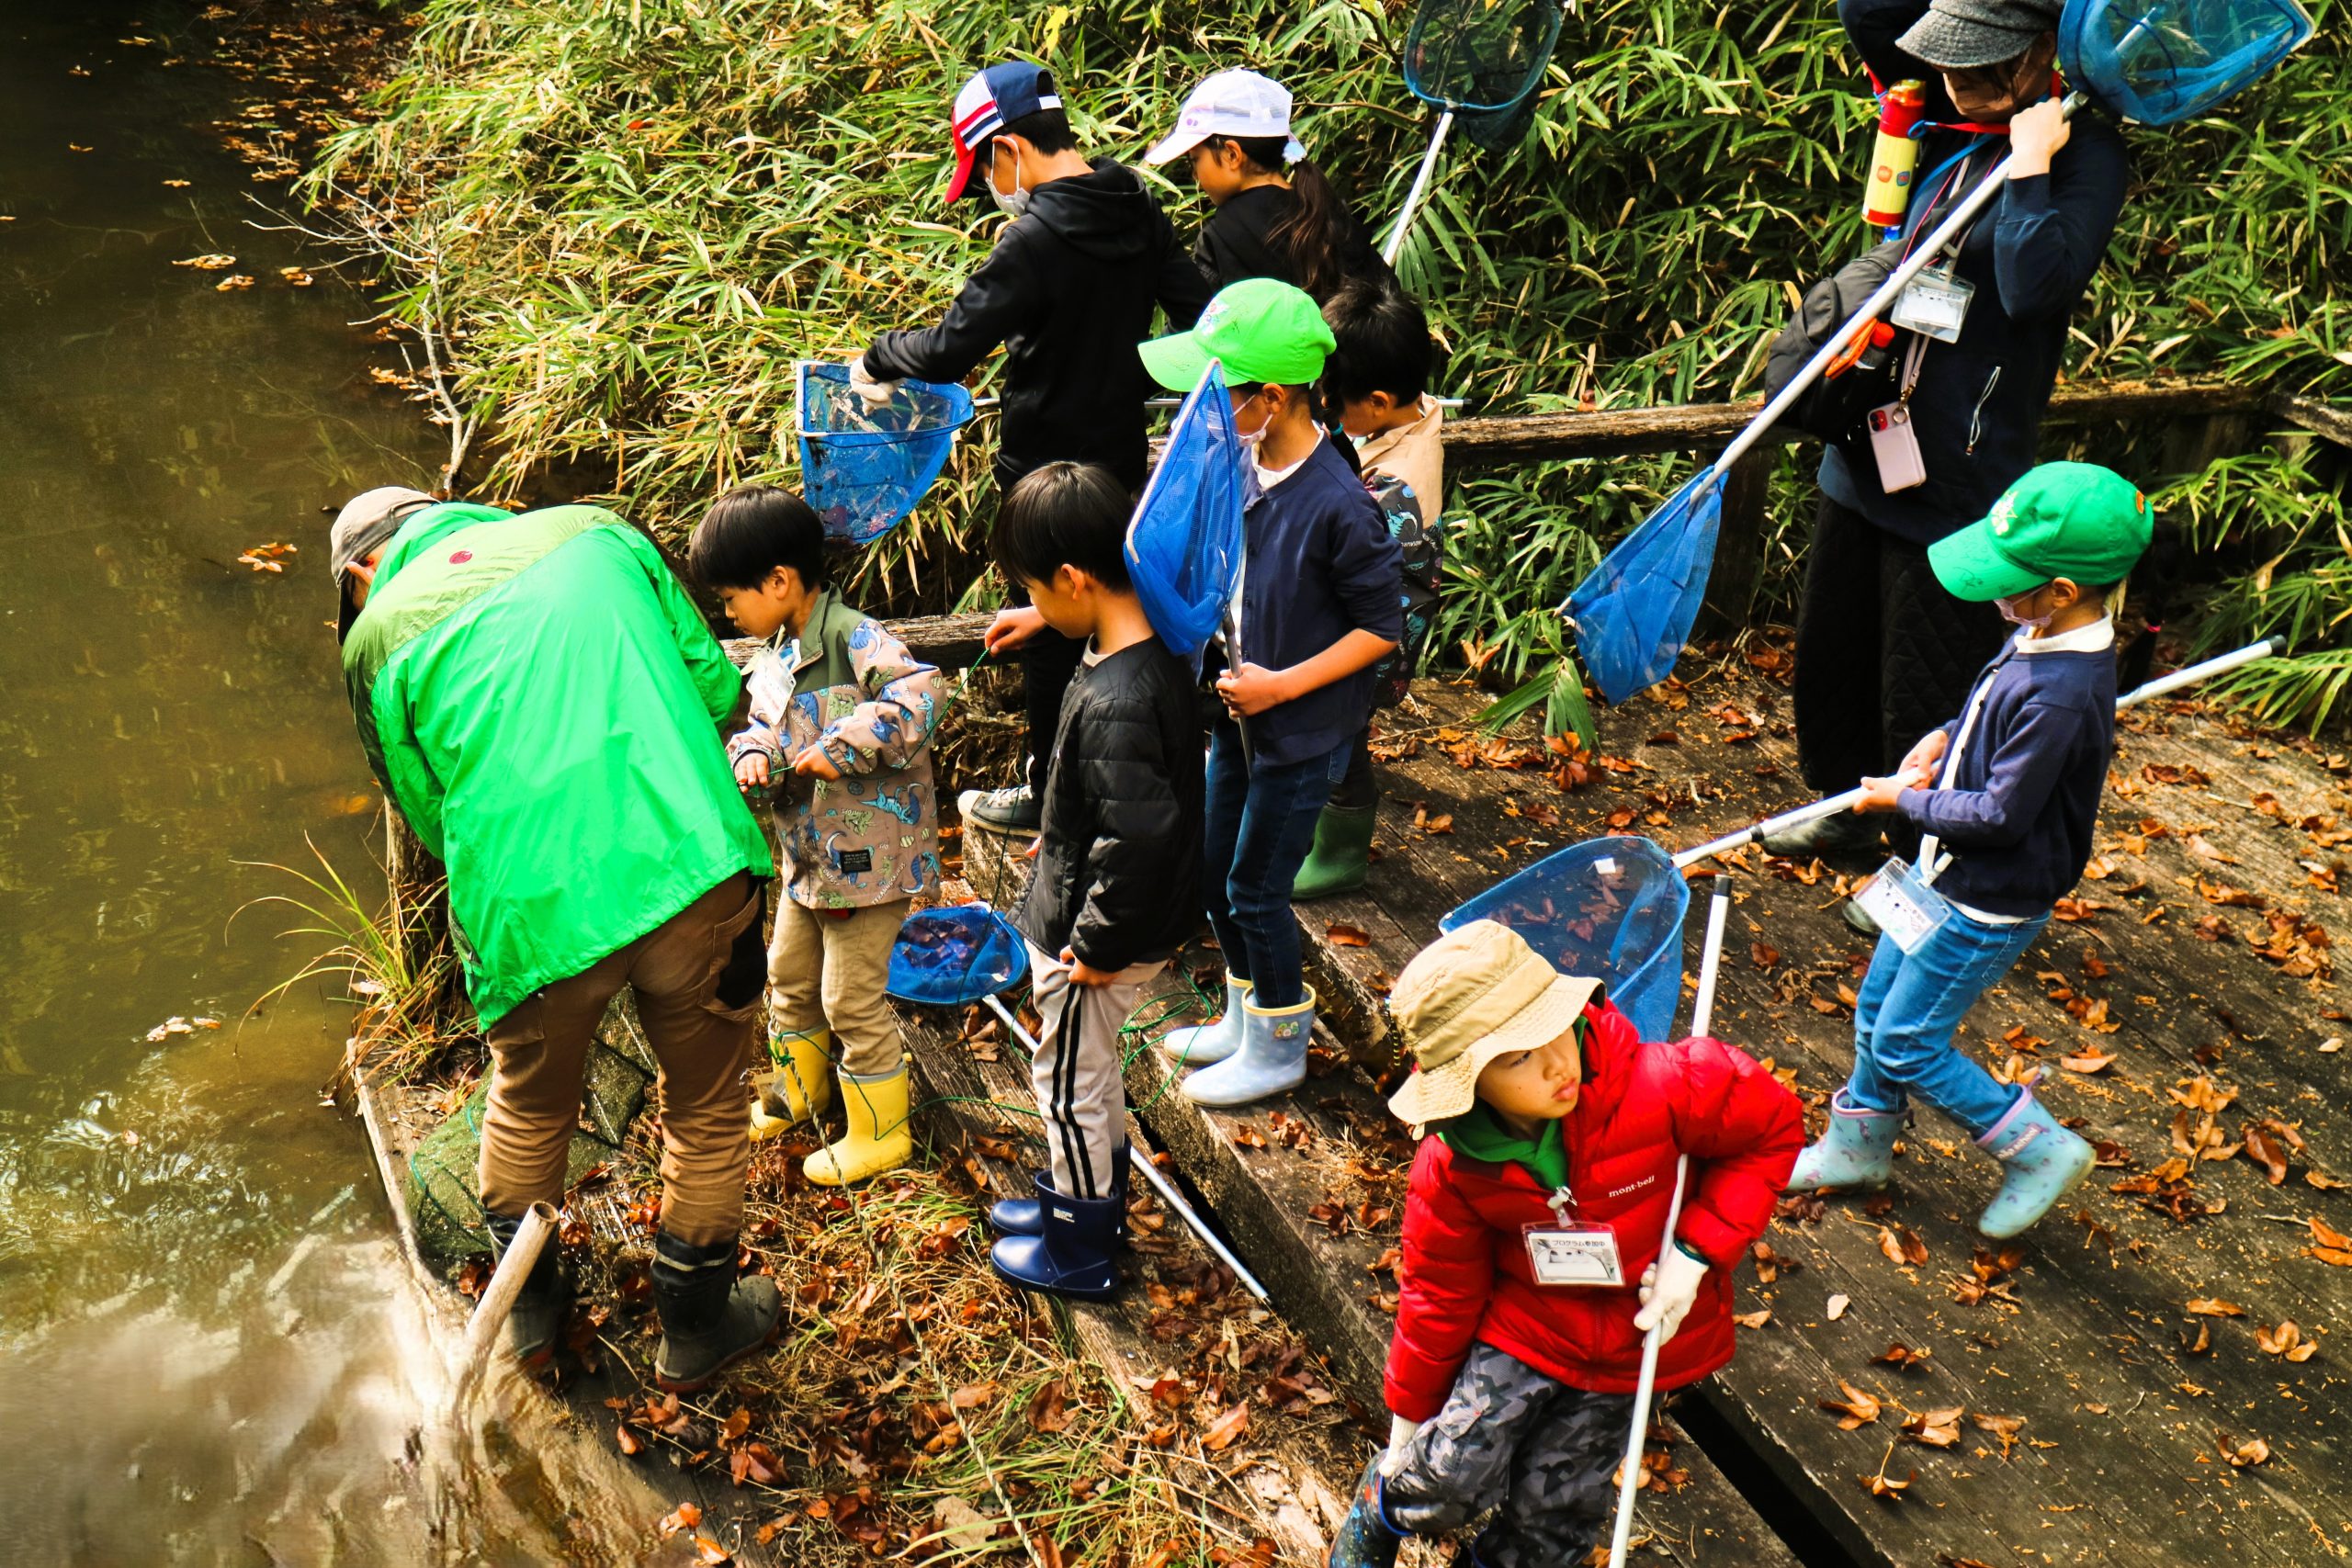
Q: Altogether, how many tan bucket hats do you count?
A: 1